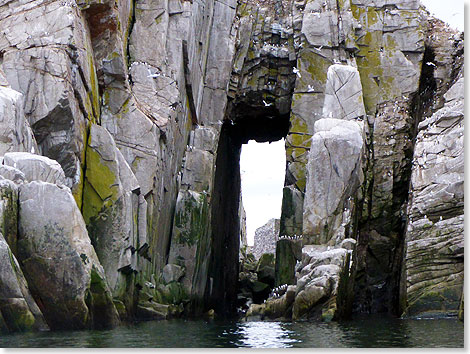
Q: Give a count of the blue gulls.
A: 0